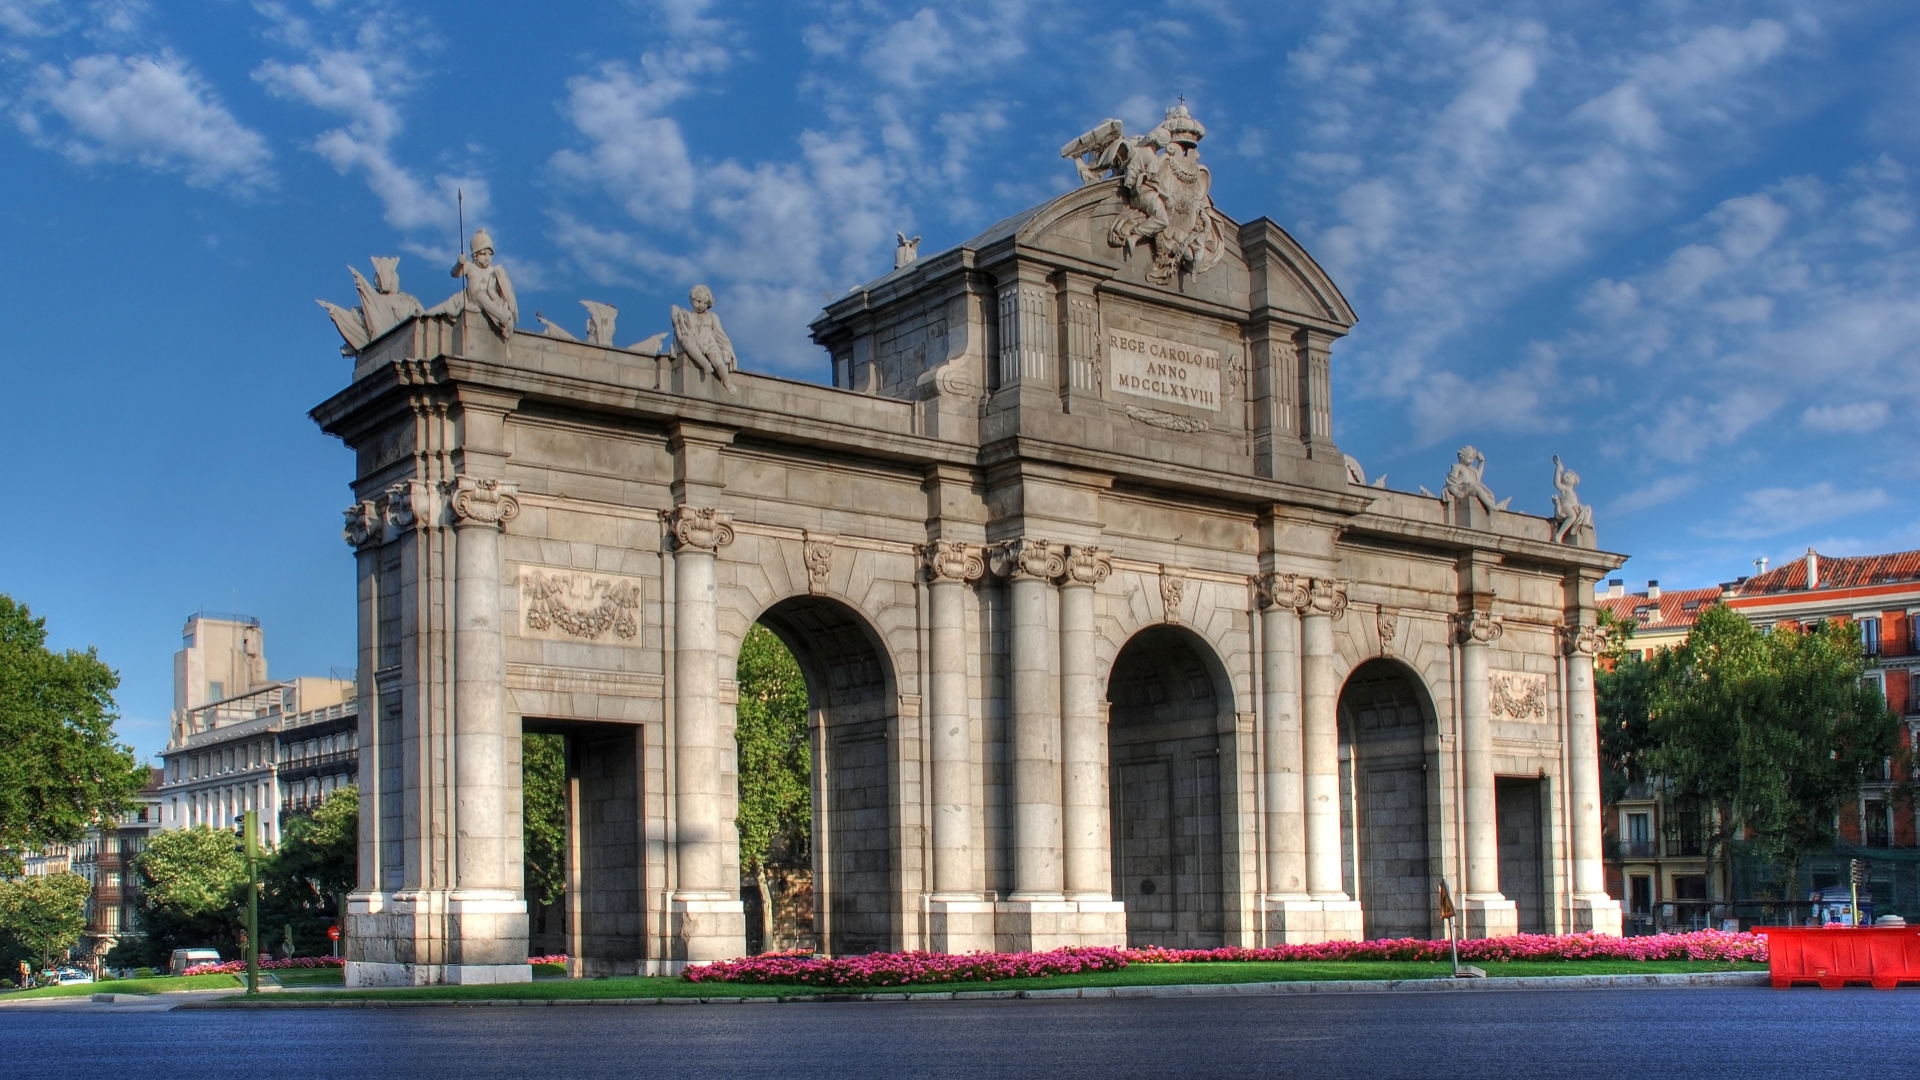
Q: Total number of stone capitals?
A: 11